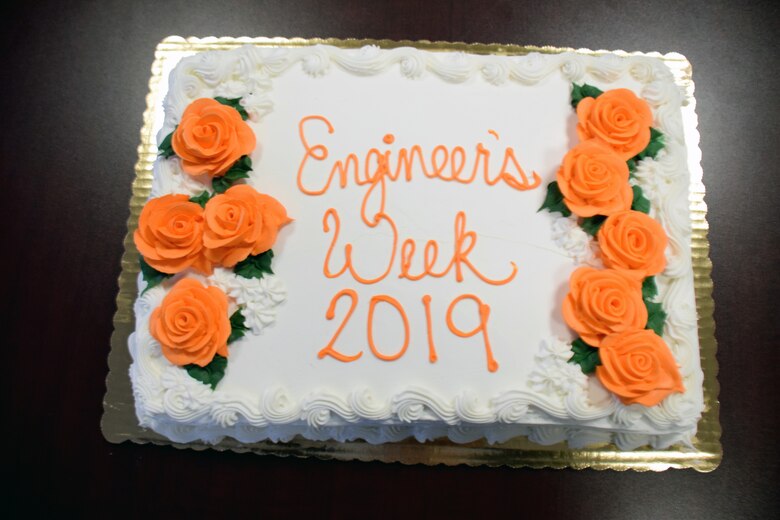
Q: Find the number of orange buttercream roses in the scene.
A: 9